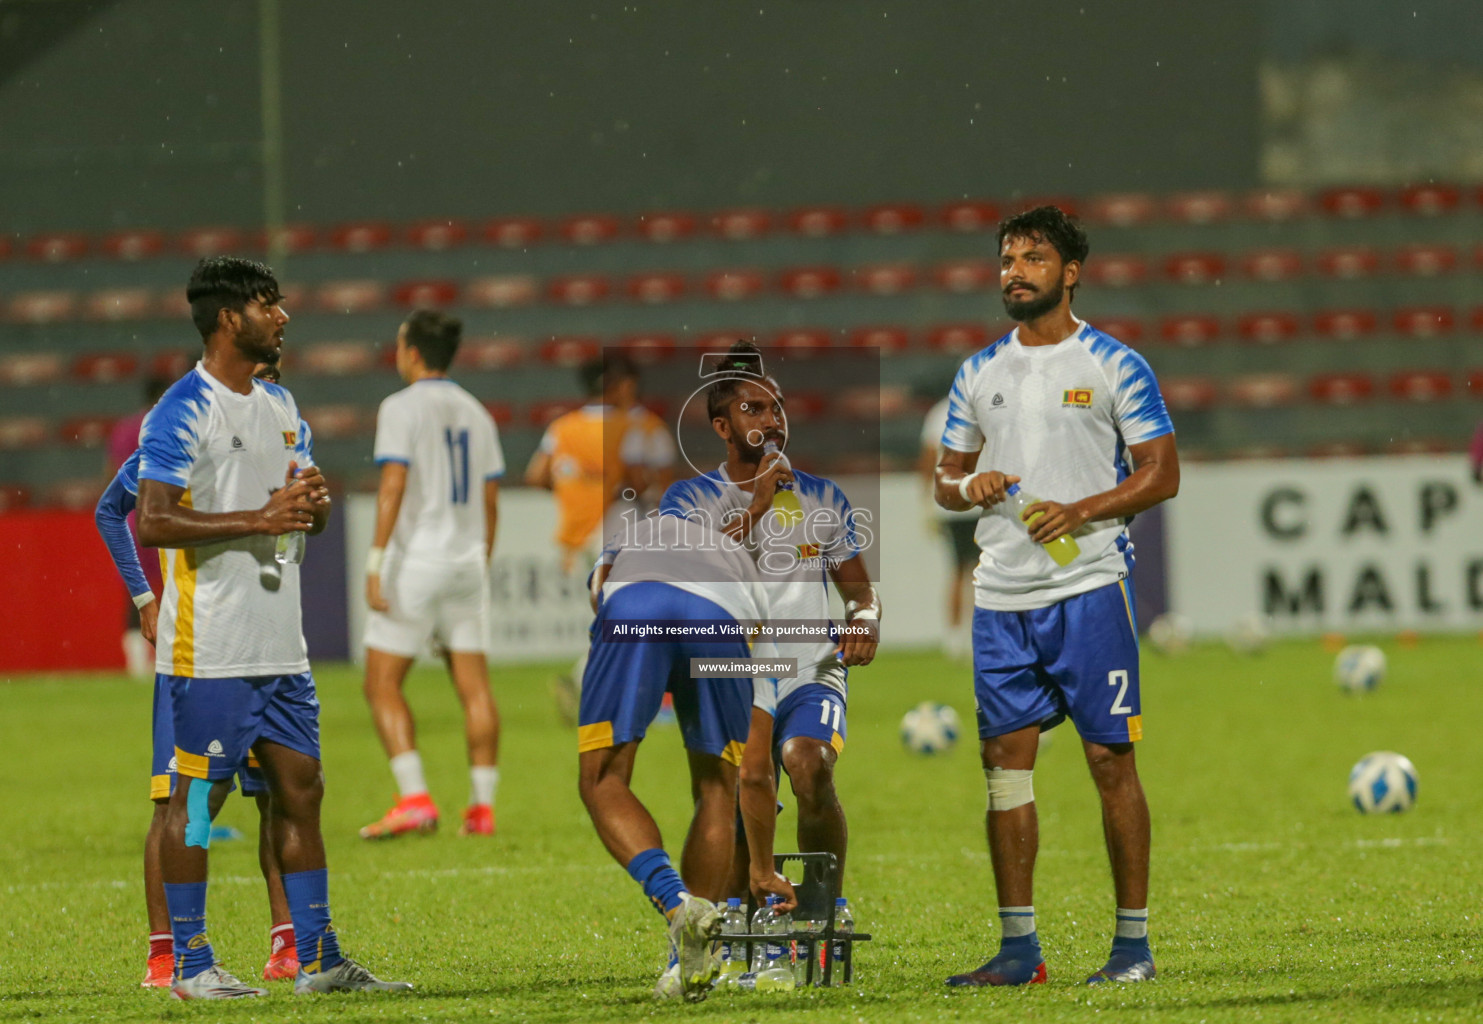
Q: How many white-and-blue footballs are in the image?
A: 3